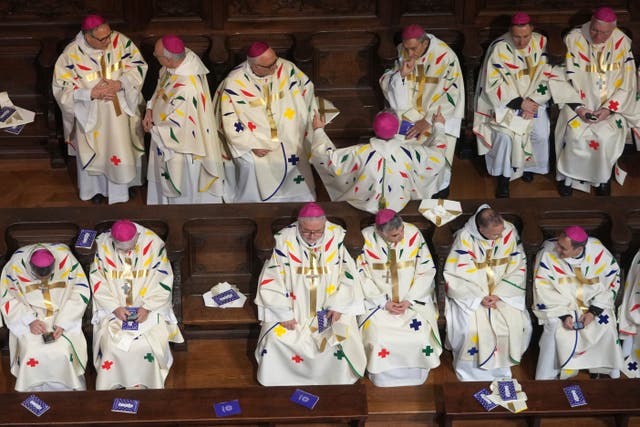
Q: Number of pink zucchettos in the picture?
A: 12